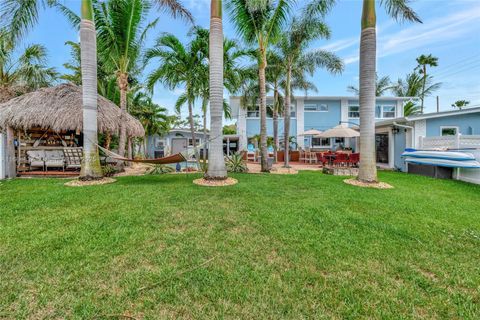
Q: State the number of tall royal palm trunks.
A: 3